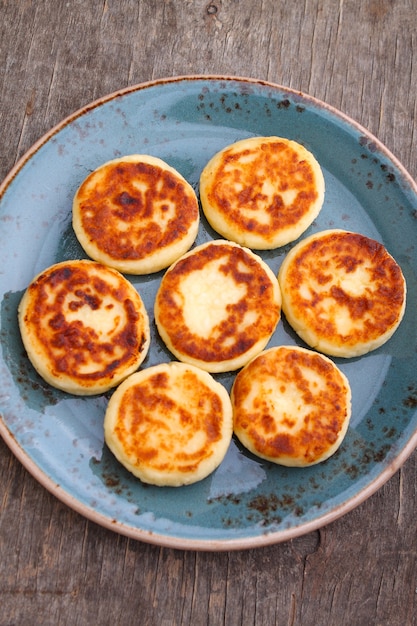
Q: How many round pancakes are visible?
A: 7